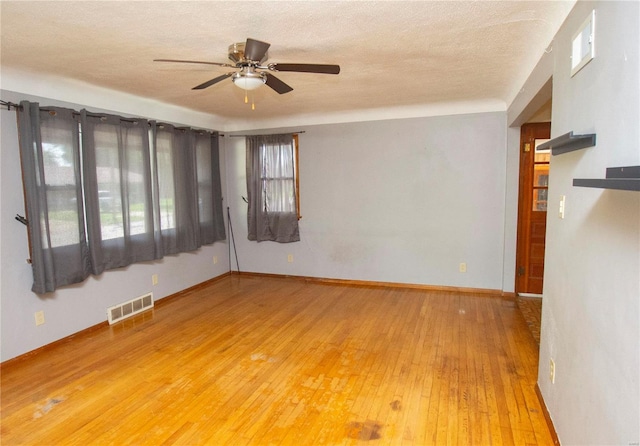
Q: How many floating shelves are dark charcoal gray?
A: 2